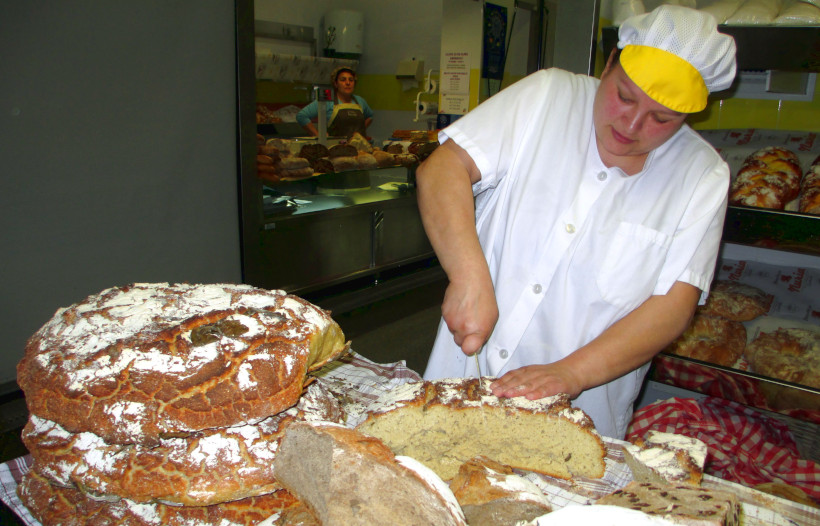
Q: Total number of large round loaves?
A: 3